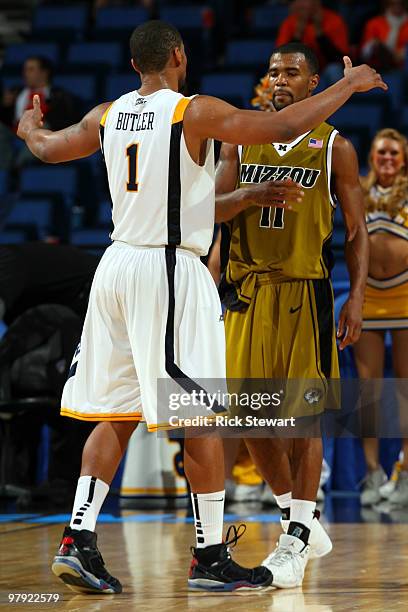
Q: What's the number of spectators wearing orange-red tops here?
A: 2